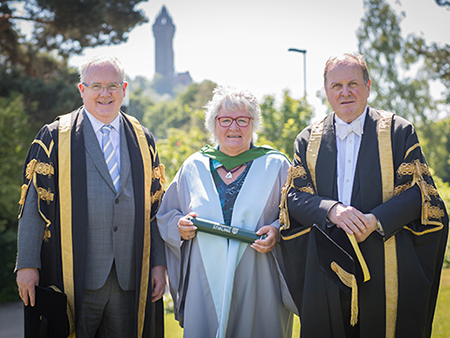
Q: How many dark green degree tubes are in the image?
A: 1